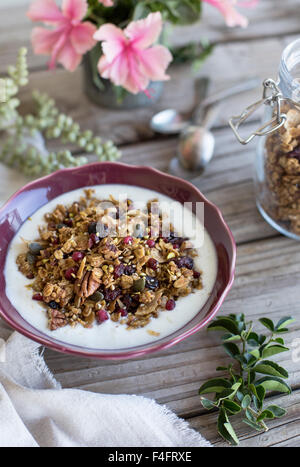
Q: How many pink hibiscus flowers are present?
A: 3